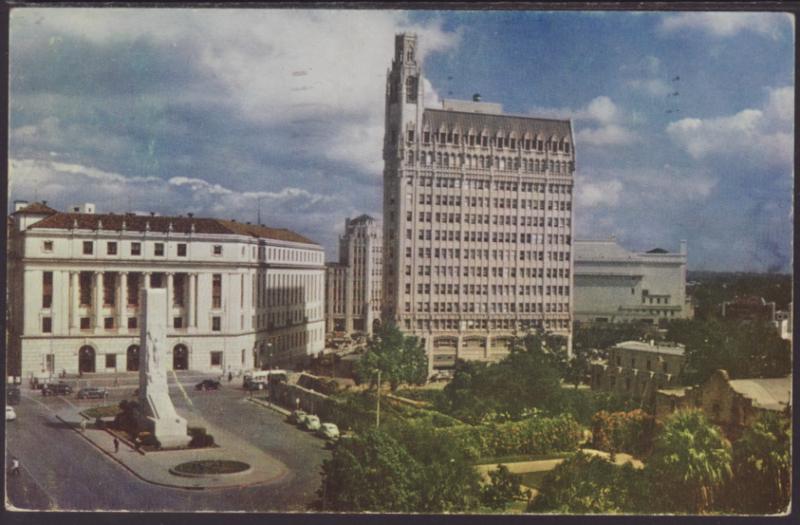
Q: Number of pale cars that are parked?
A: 3